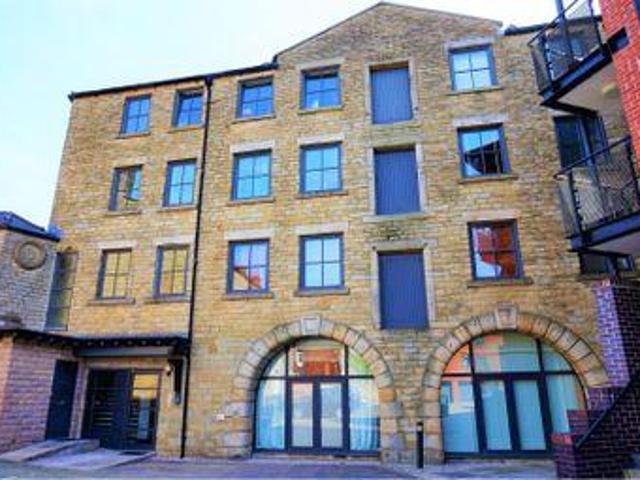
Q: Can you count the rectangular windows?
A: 15